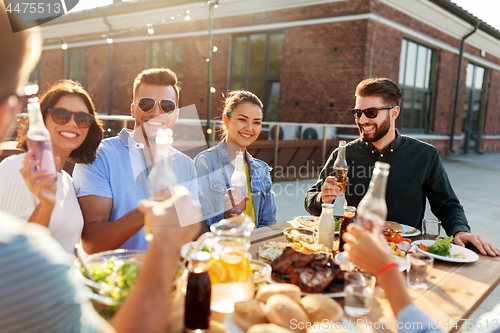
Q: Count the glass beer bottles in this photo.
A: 5